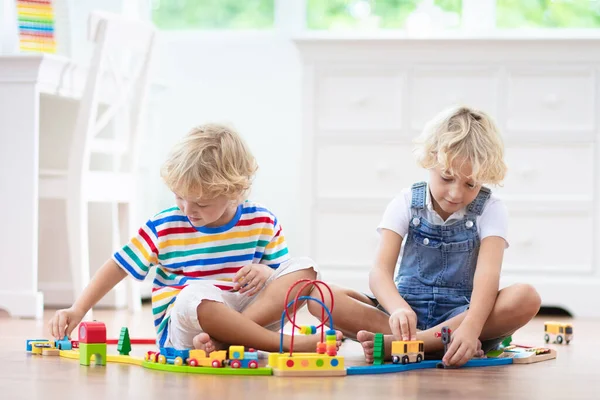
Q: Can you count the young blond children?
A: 2